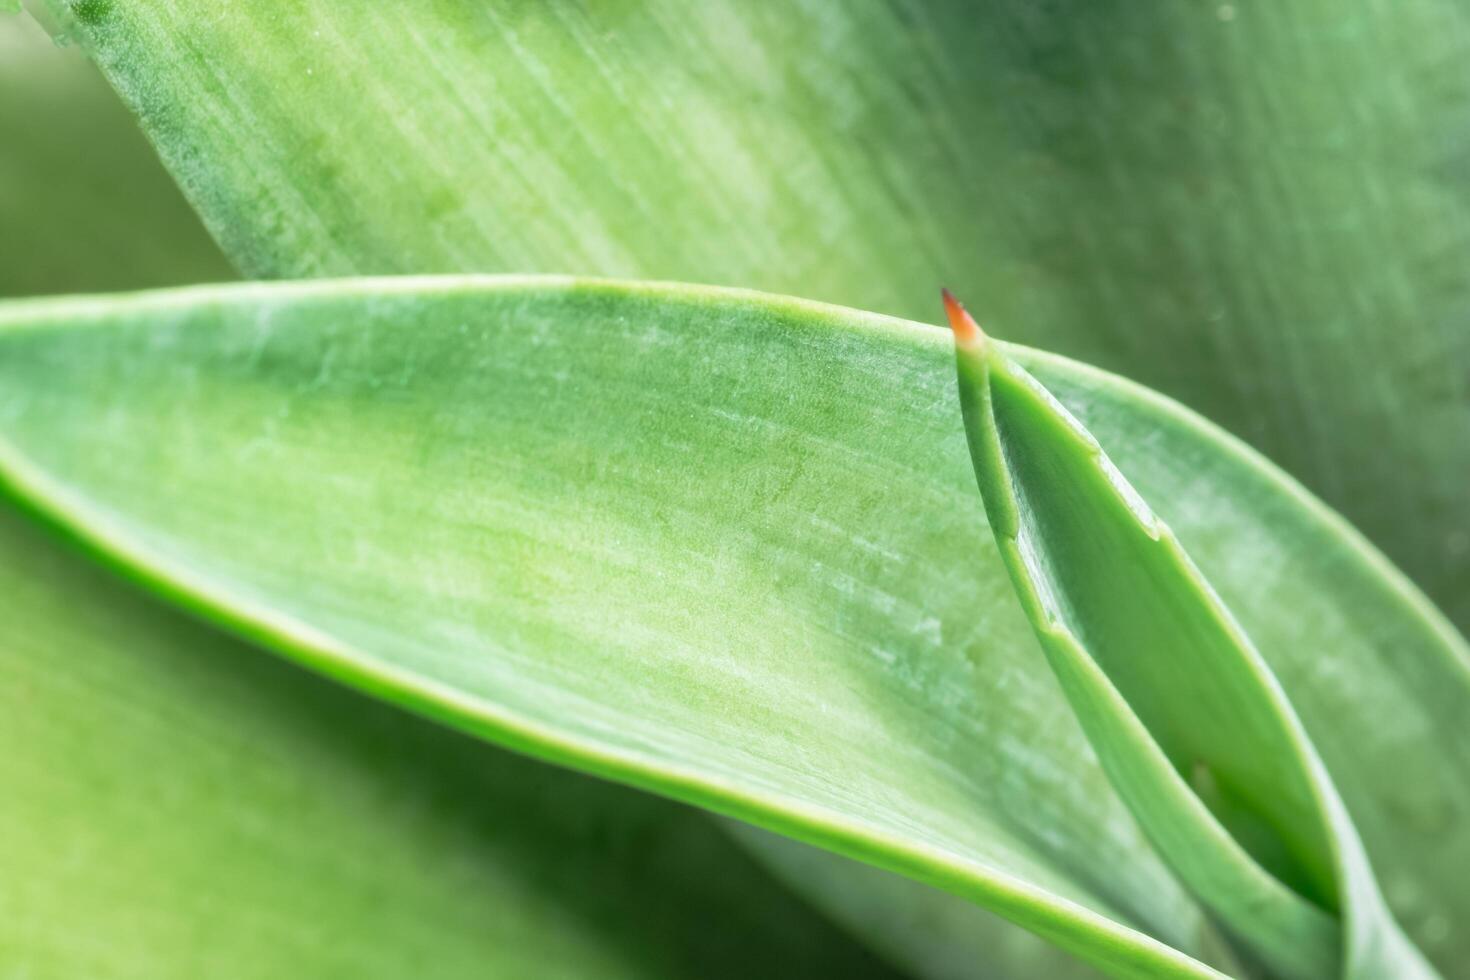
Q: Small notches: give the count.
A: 4